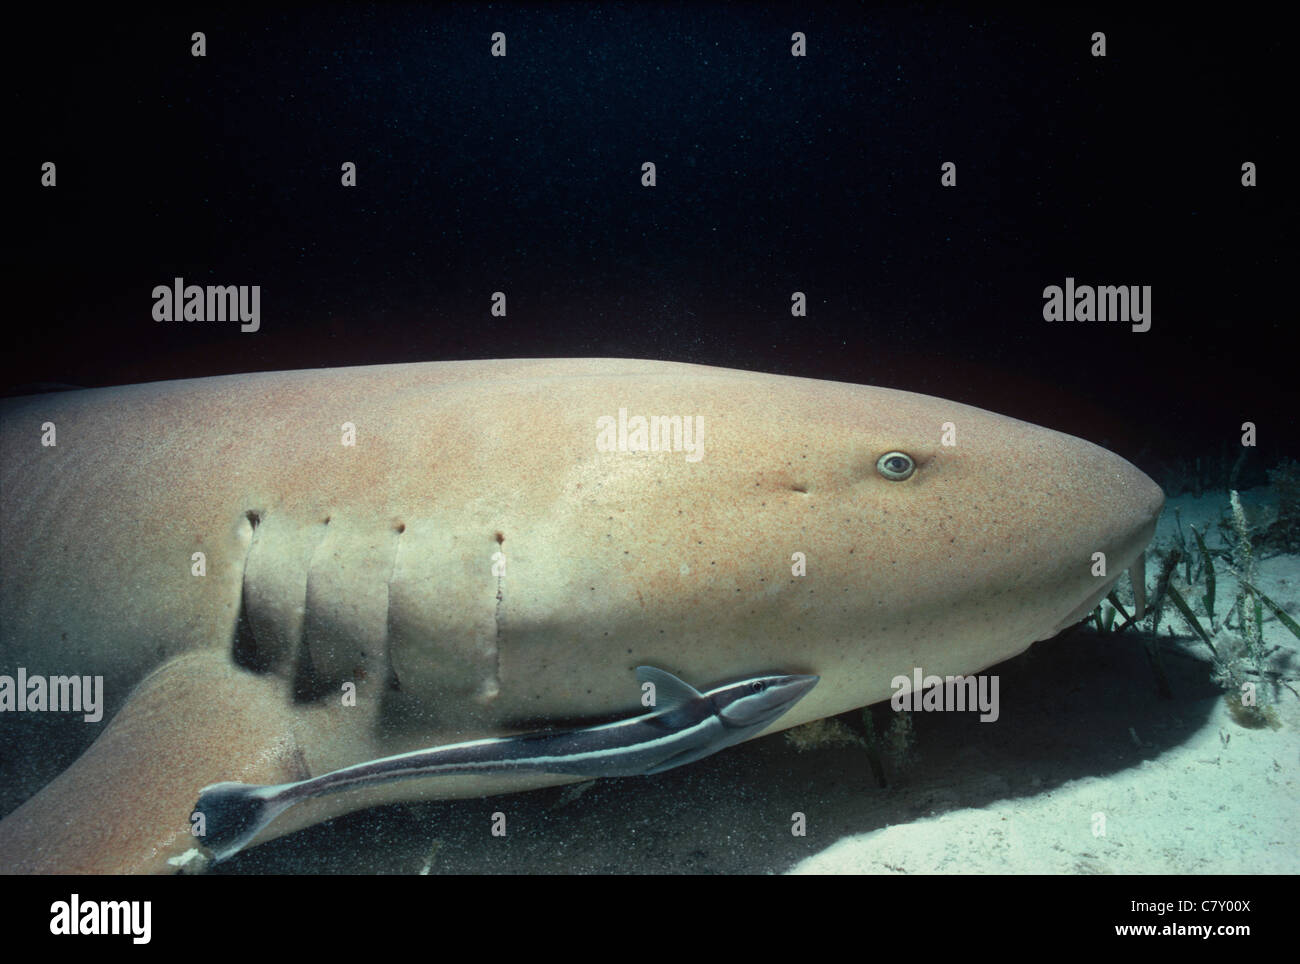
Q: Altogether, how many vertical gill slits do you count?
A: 4